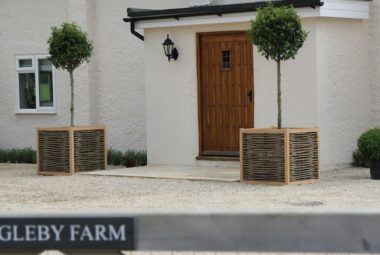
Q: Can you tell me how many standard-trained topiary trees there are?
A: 2